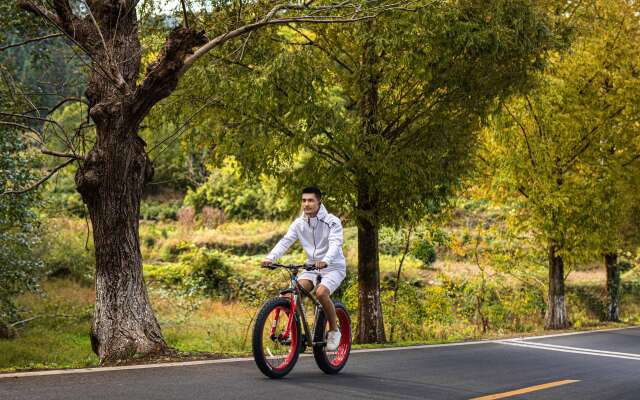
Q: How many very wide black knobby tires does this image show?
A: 2